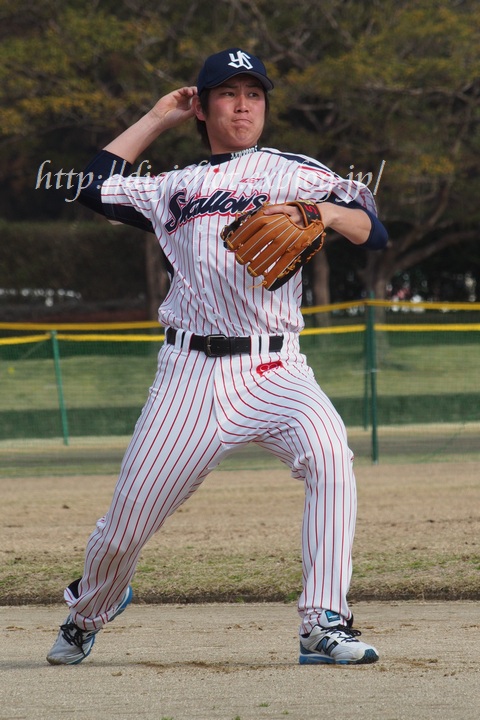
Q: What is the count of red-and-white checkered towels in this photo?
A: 0